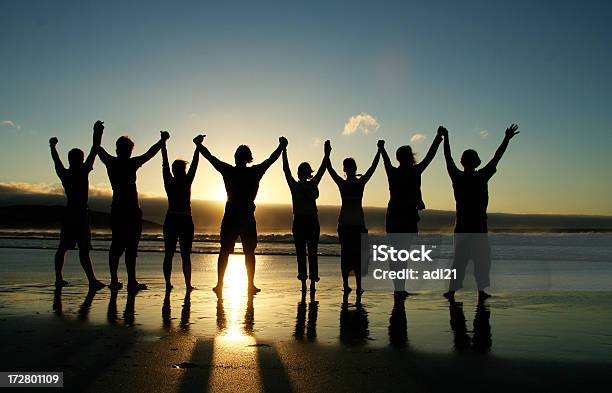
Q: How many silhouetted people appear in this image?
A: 8